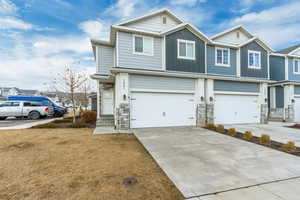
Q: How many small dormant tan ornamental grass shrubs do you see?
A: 6